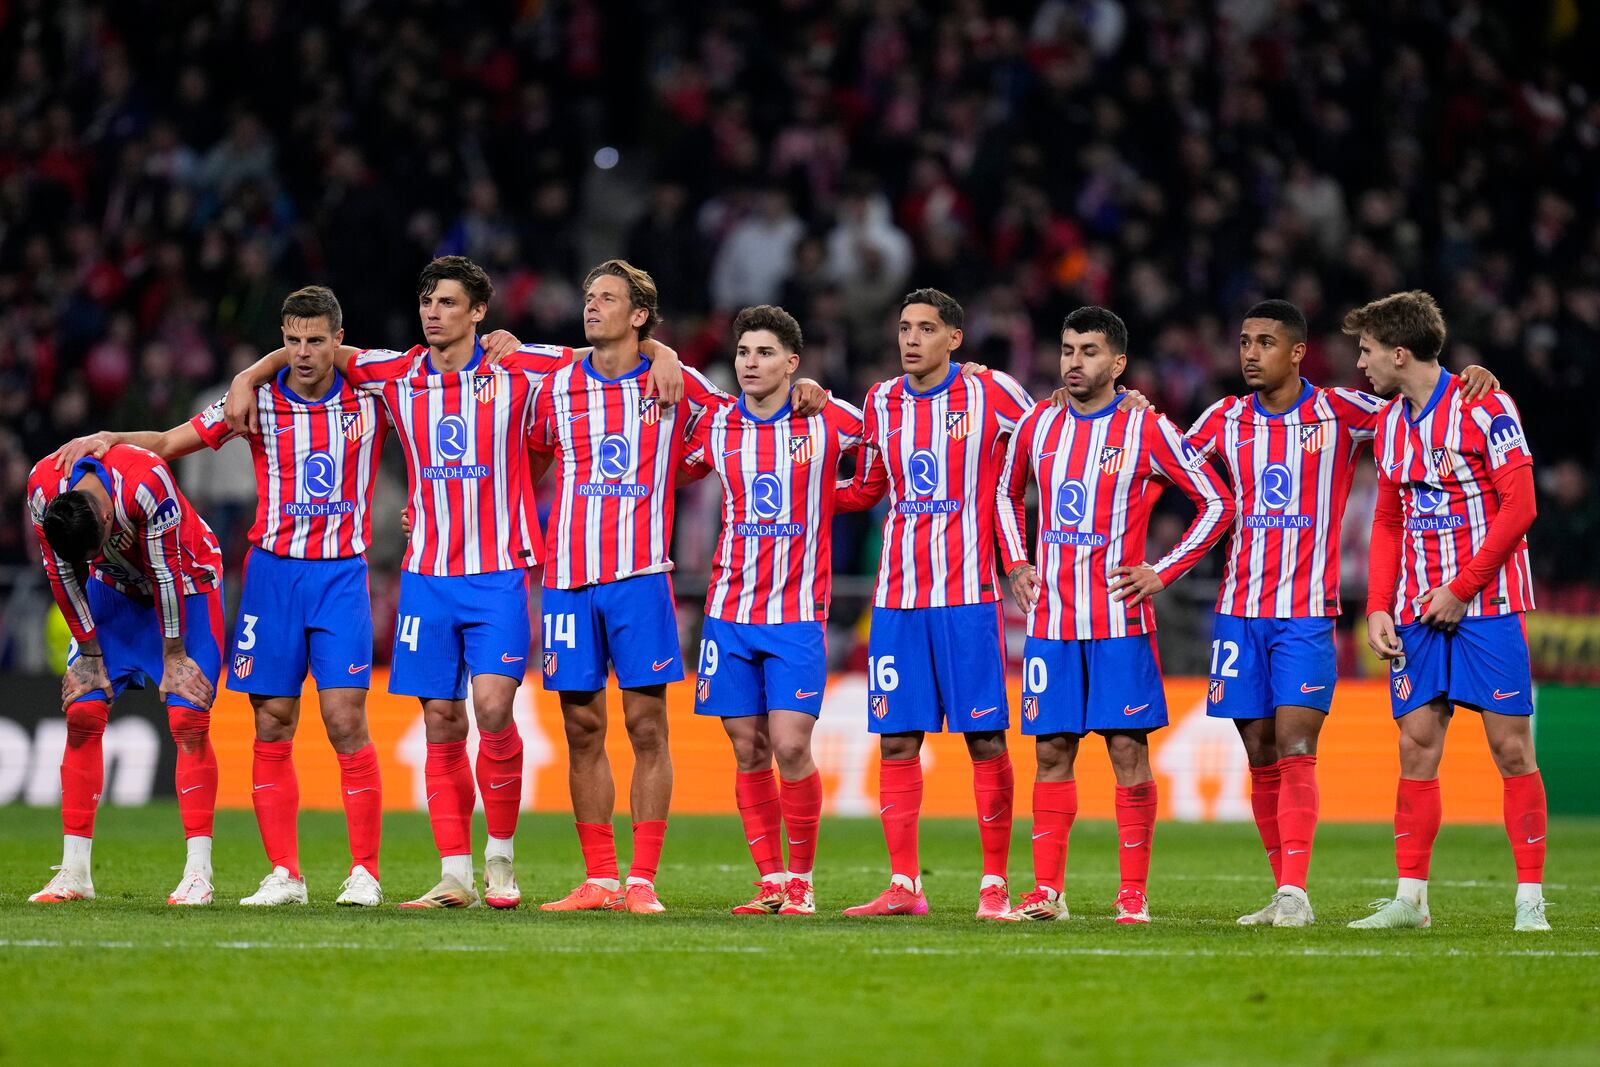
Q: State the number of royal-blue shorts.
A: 9